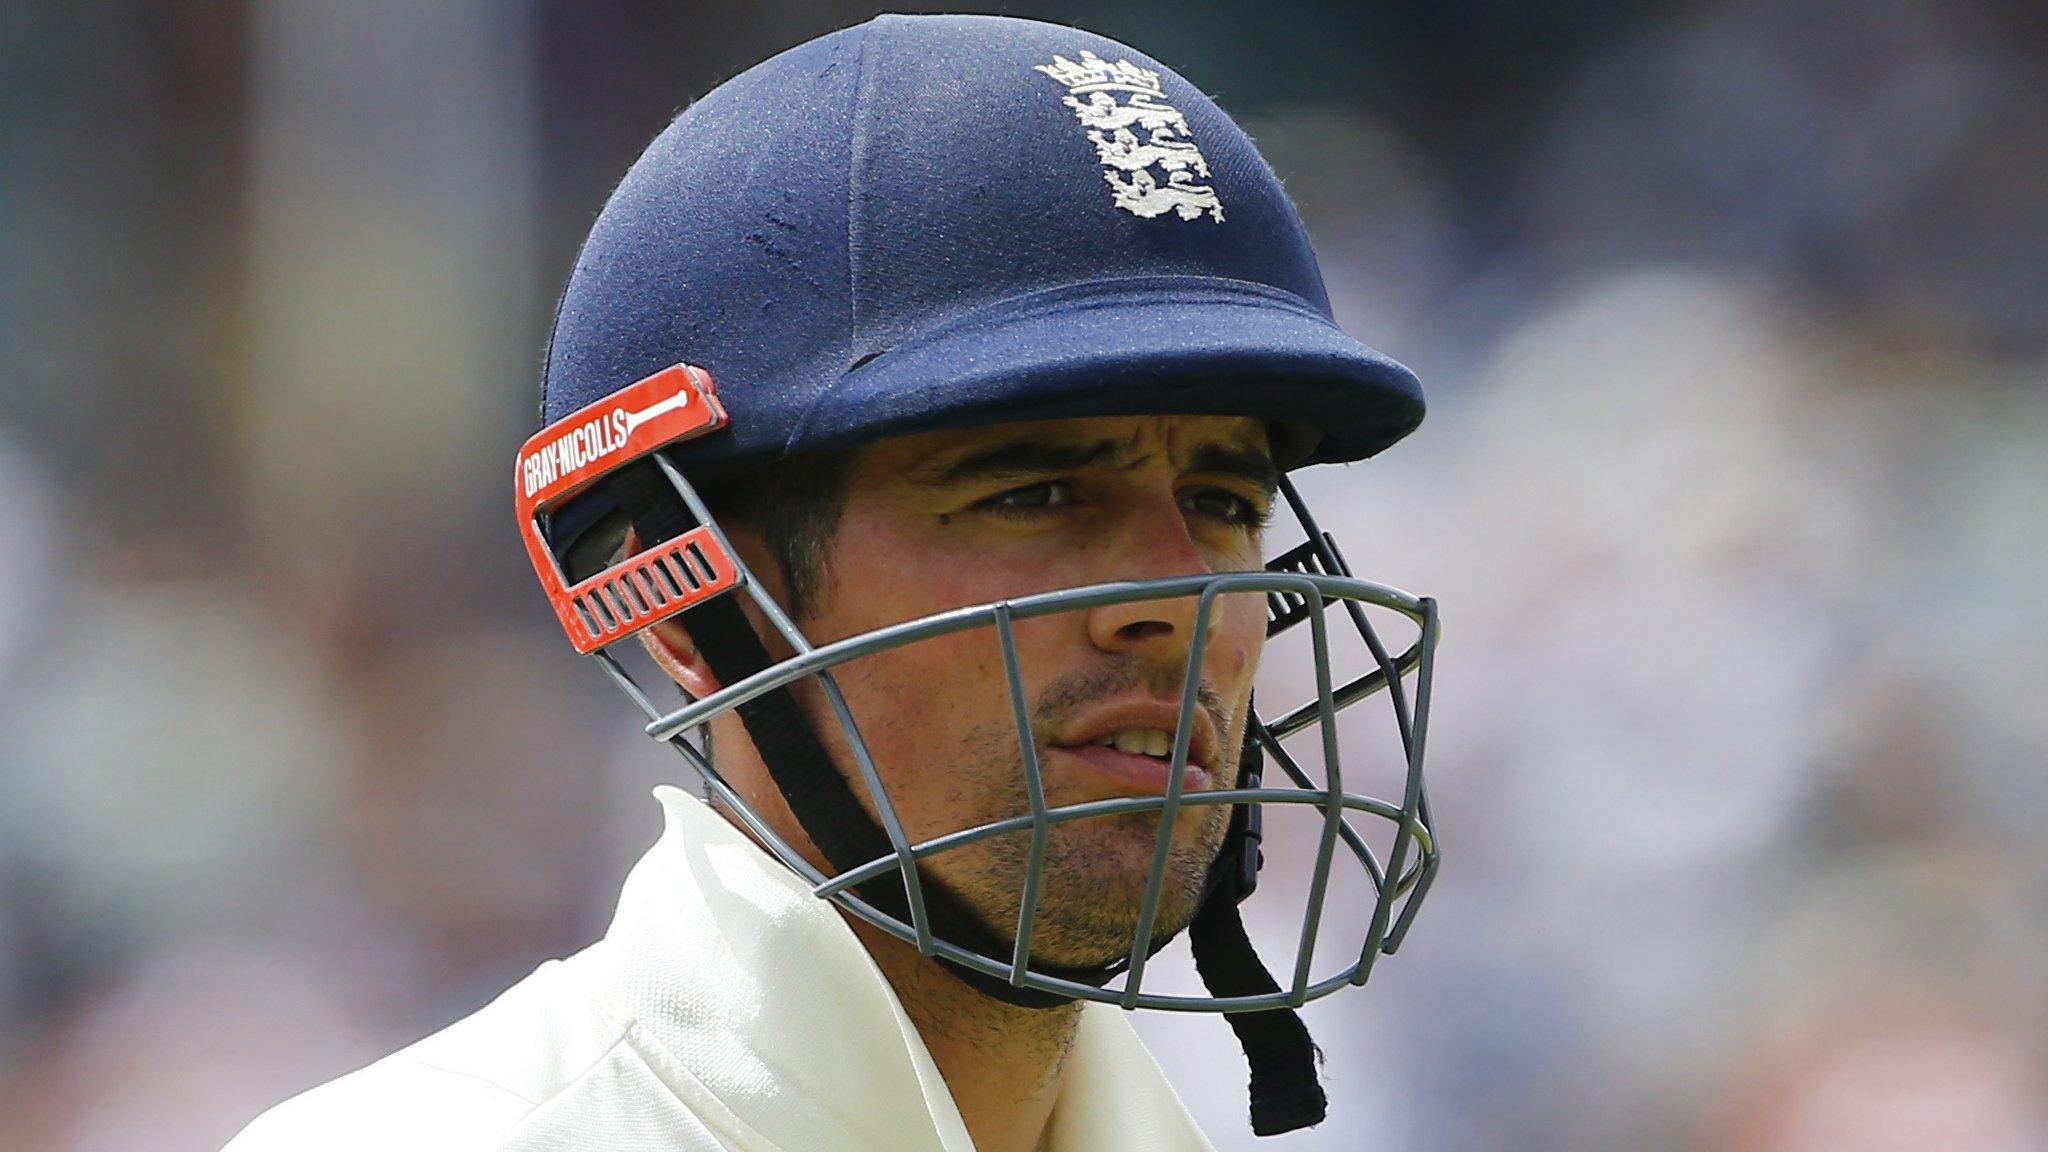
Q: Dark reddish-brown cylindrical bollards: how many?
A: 0